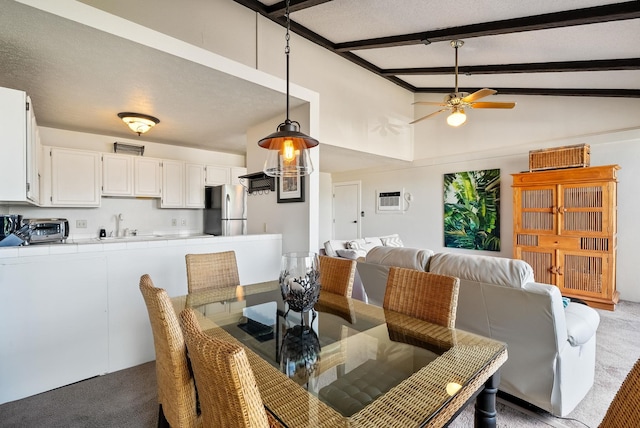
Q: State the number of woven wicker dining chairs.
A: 6